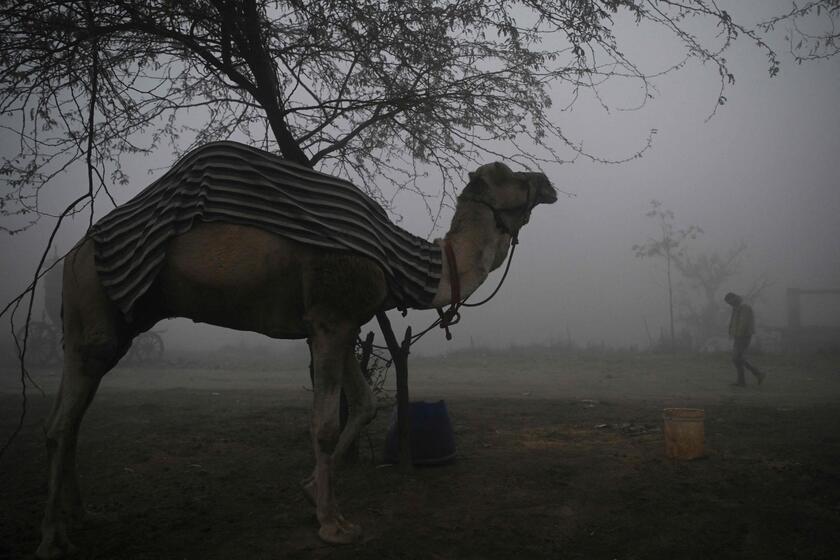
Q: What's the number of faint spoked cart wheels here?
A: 2